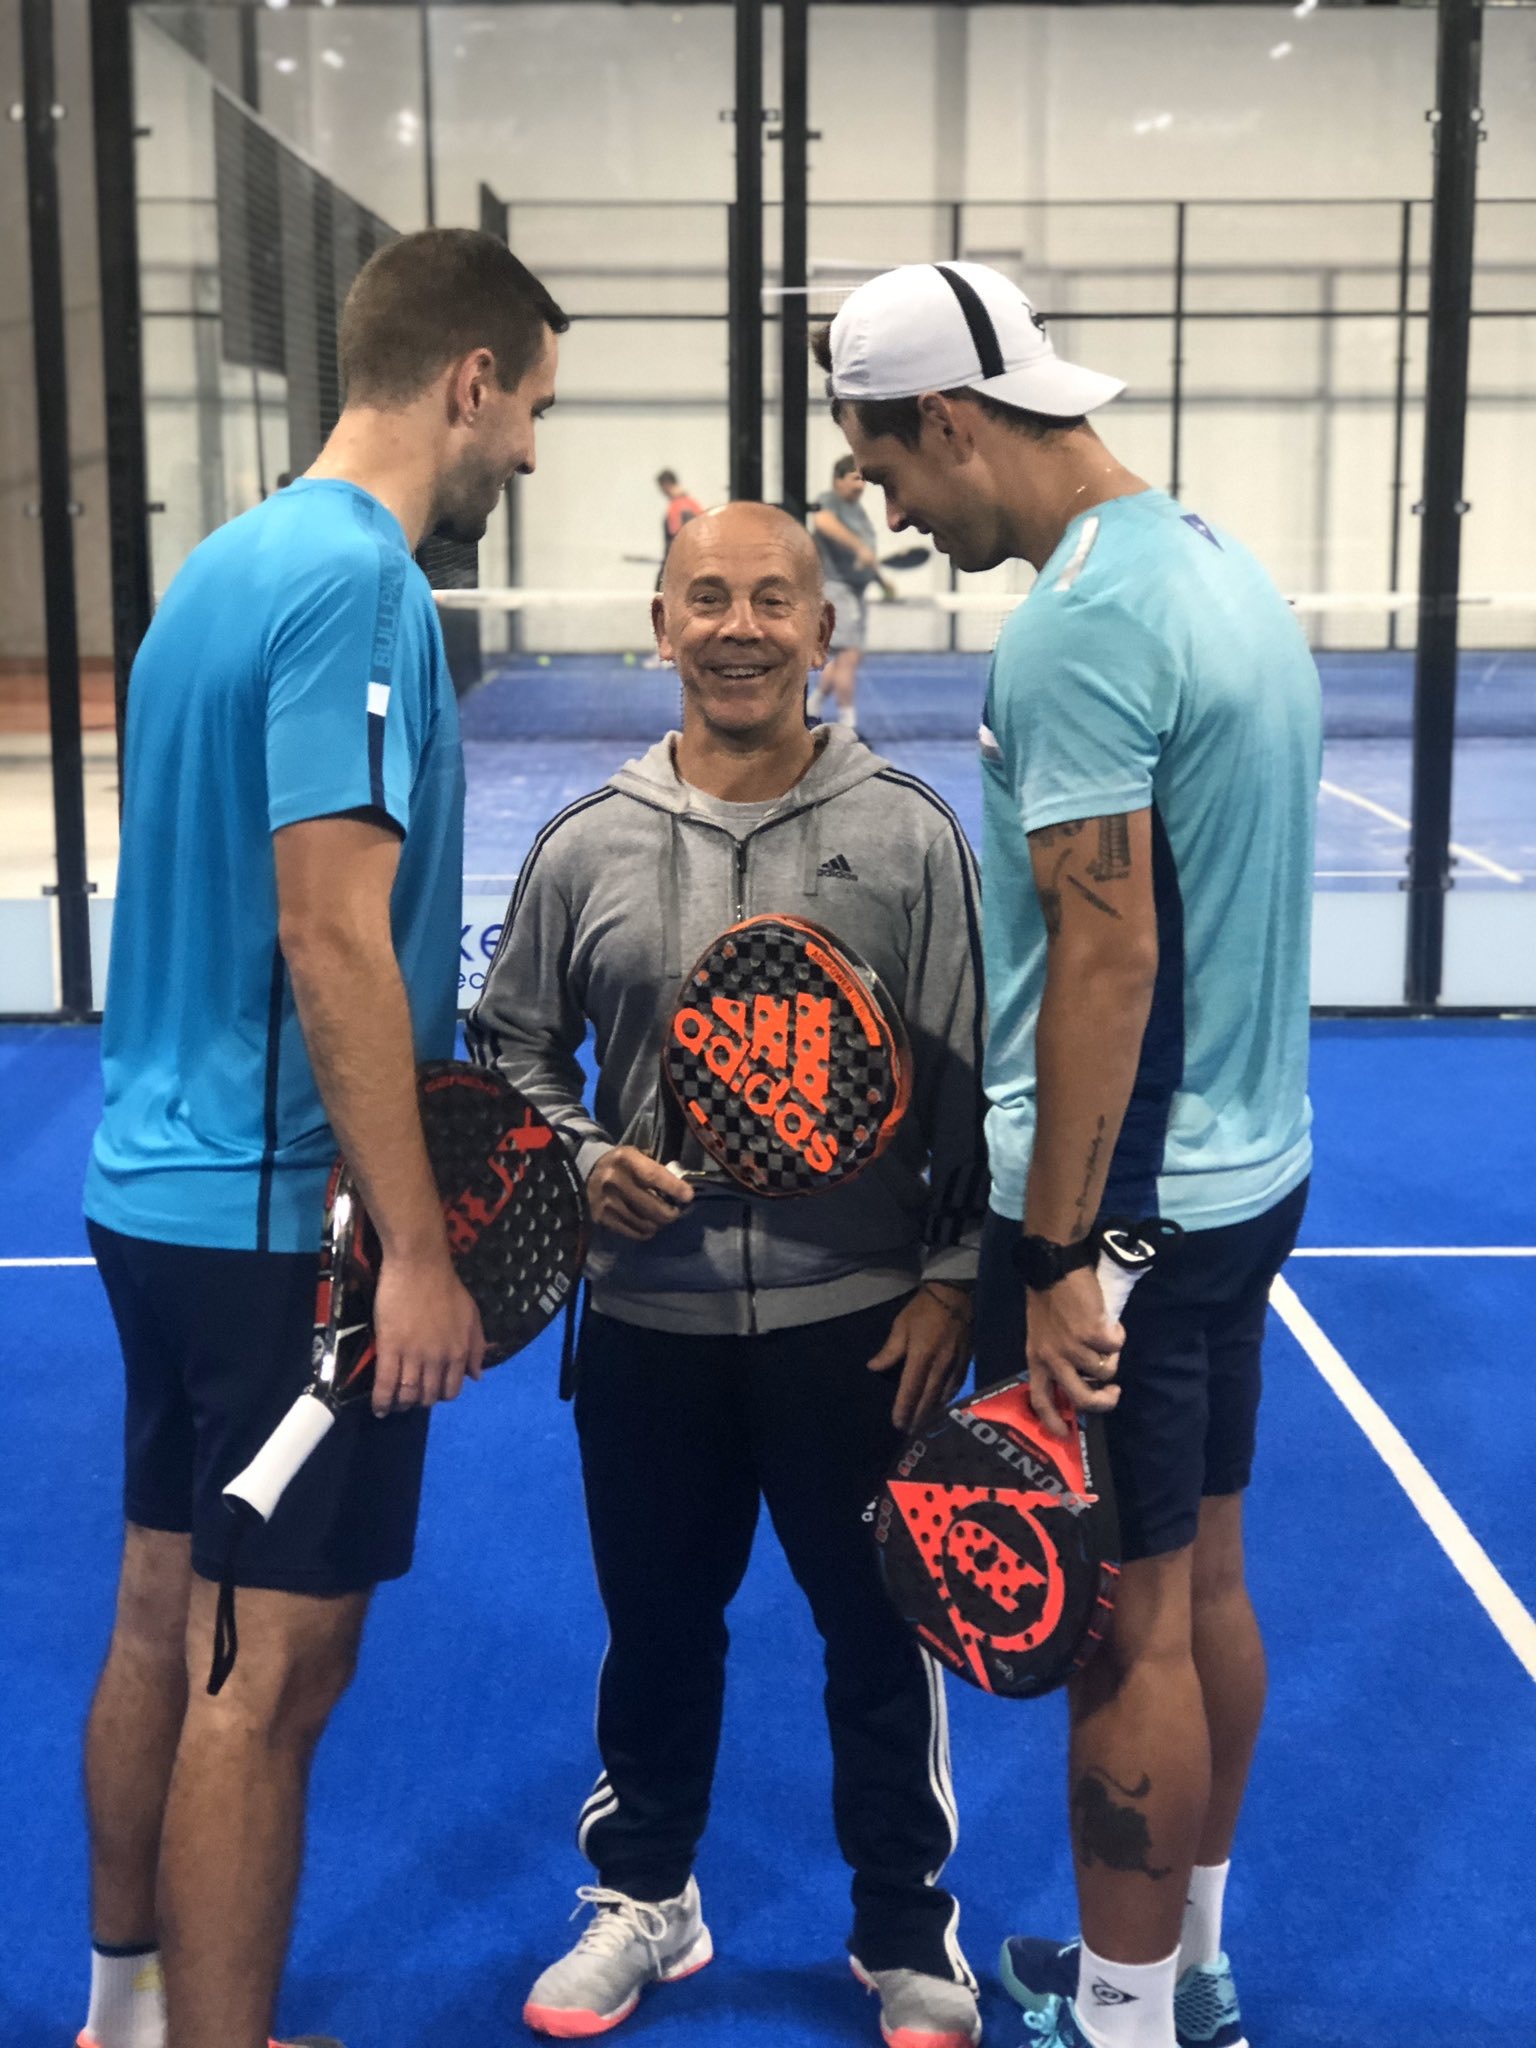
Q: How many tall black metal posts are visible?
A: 5